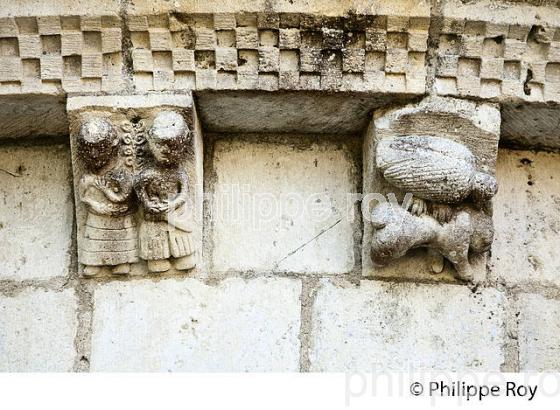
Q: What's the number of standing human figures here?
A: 2